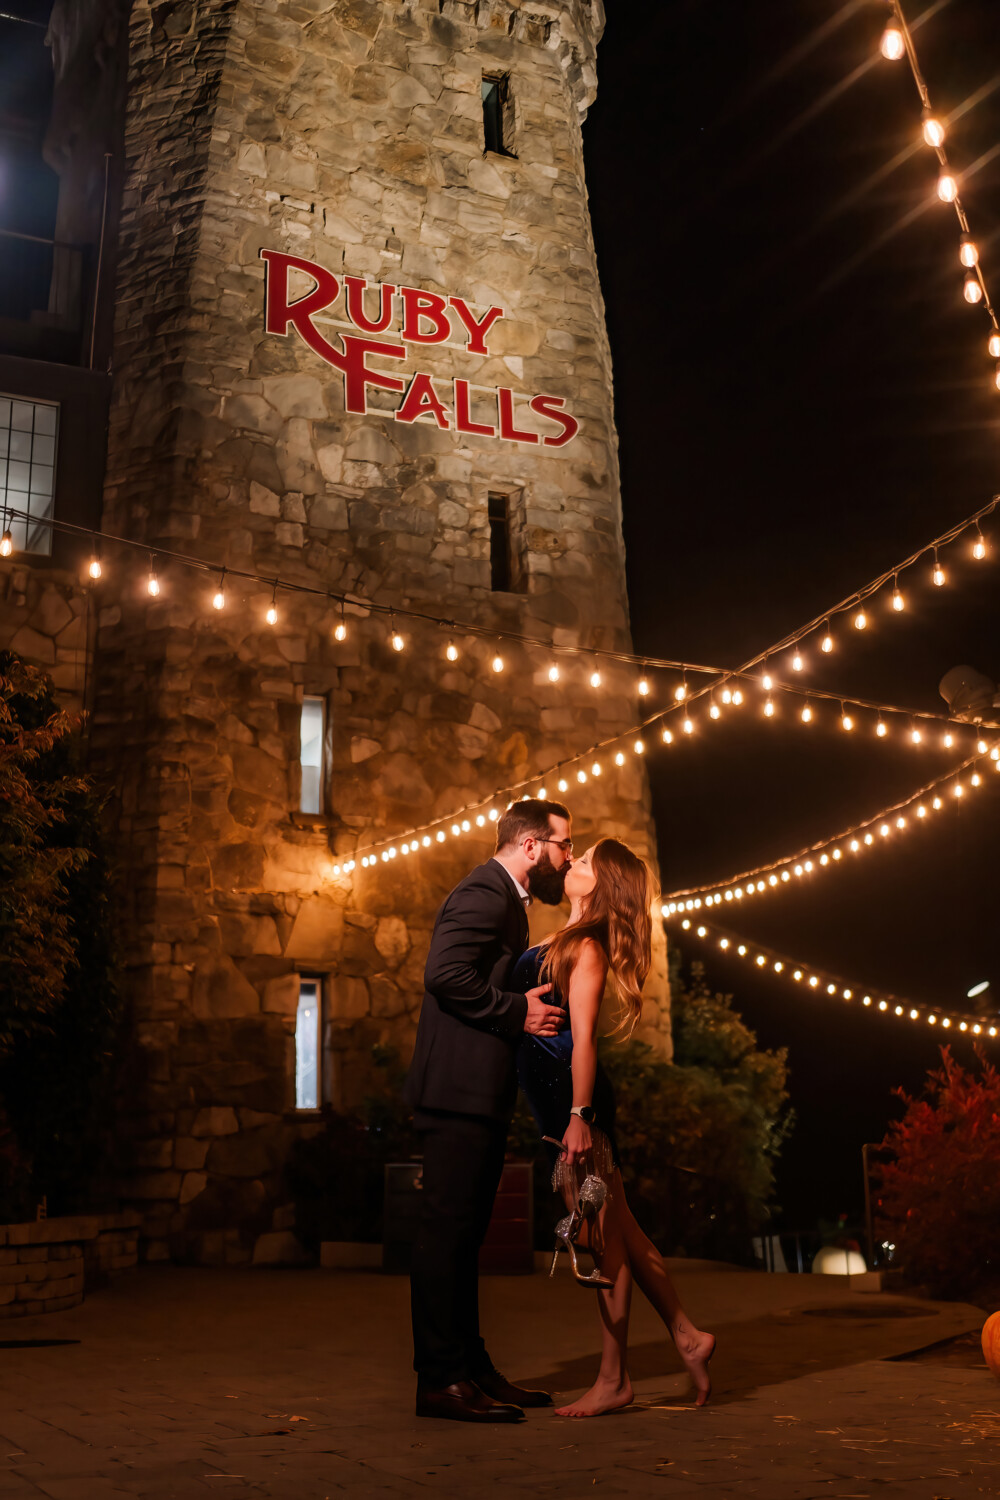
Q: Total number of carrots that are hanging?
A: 0